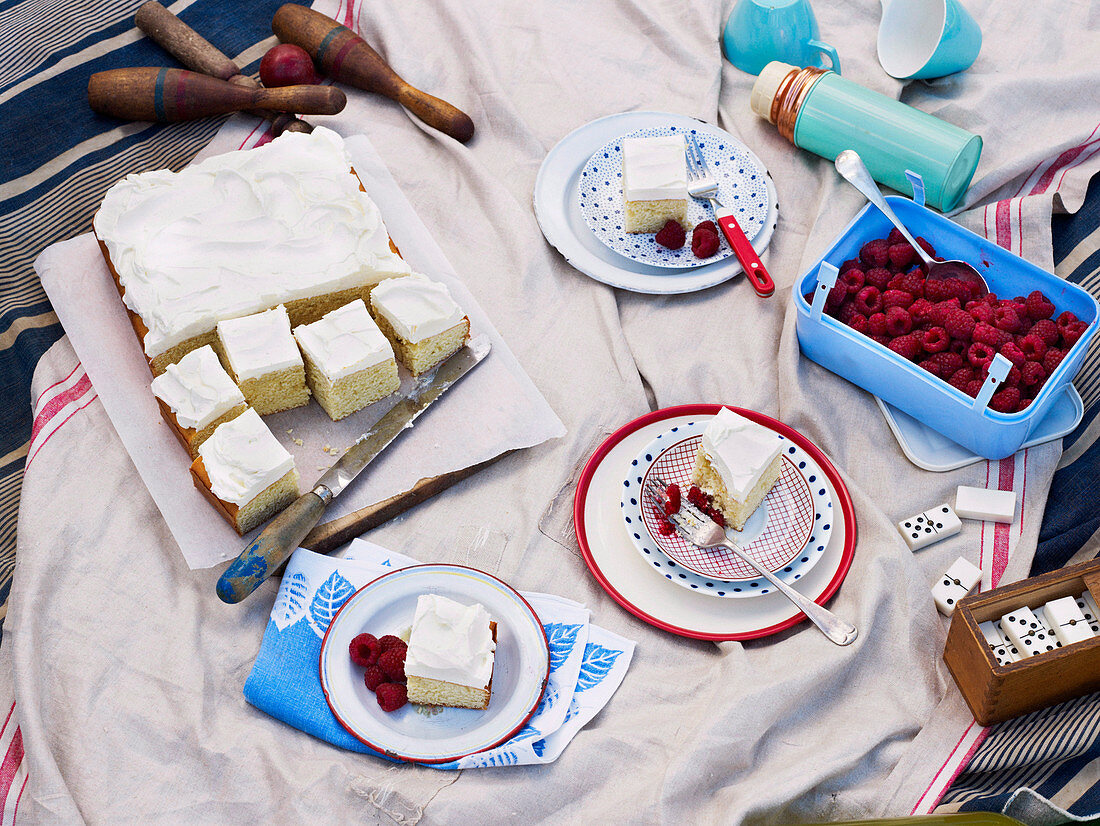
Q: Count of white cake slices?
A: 8